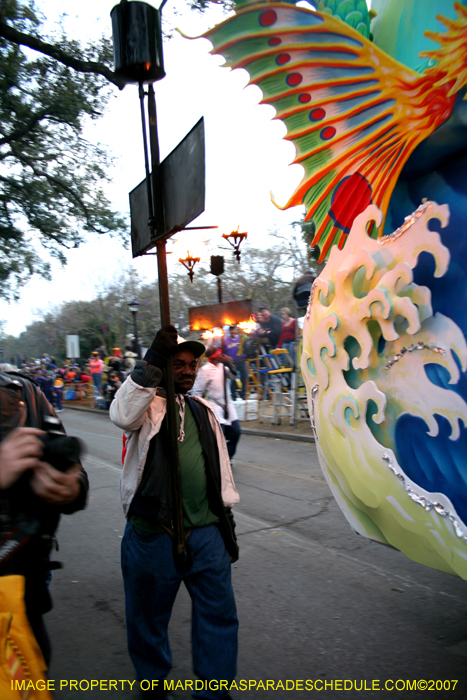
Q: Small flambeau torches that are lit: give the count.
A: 2